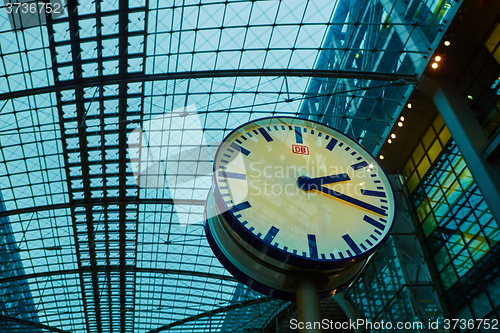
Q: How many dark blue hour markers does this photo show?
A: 12